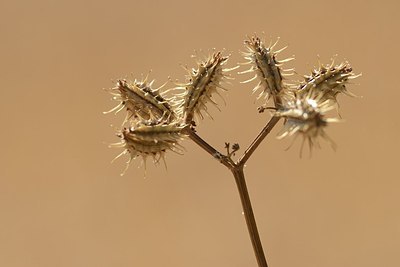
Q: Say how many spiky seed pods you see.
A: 6